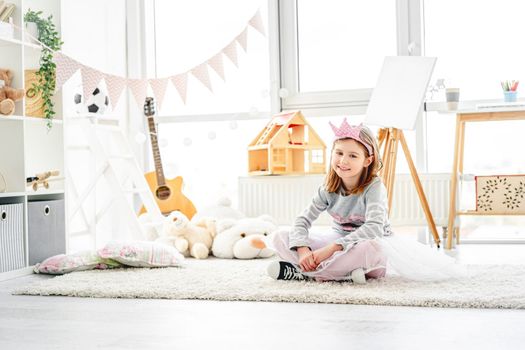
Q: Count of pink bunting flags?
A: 11